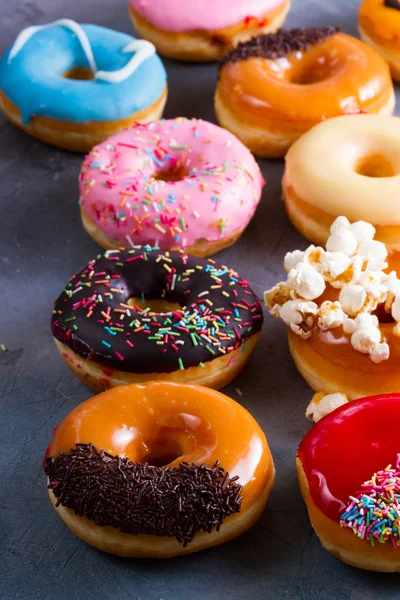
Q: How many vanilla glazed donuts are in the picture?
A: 1